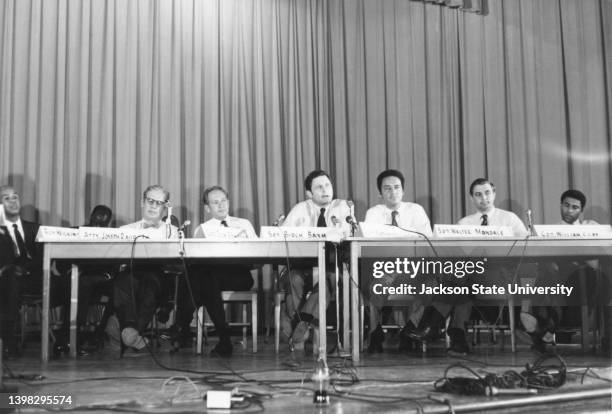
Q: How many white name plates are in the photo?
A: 7